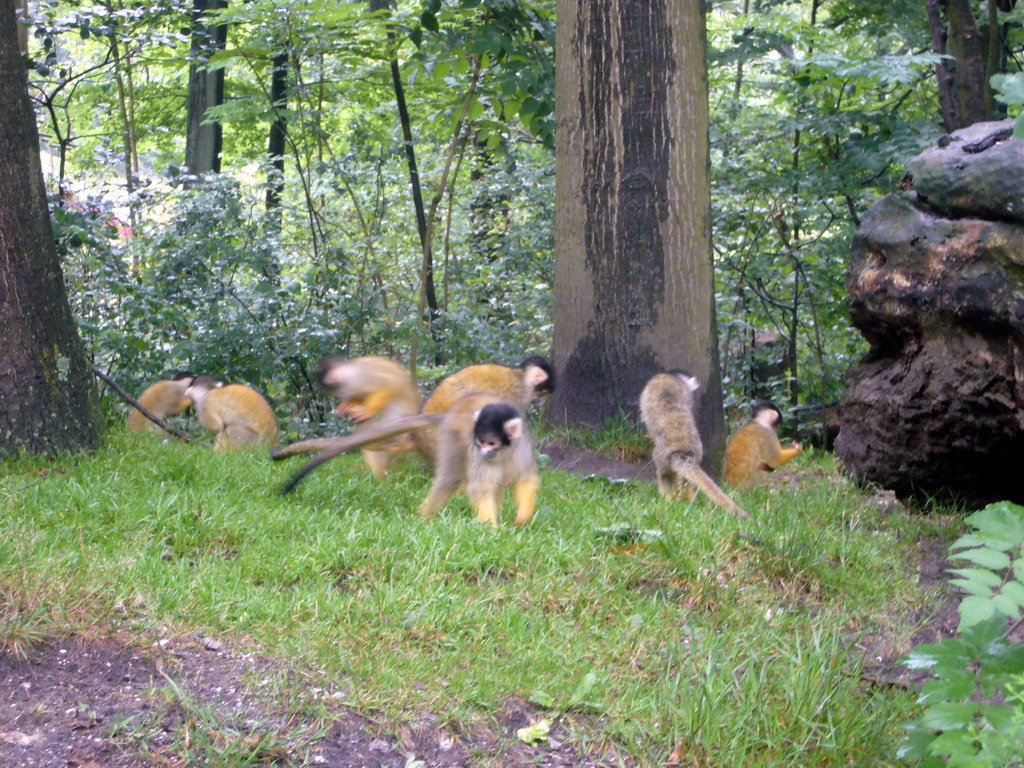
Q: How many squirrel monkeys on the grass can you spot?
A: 7